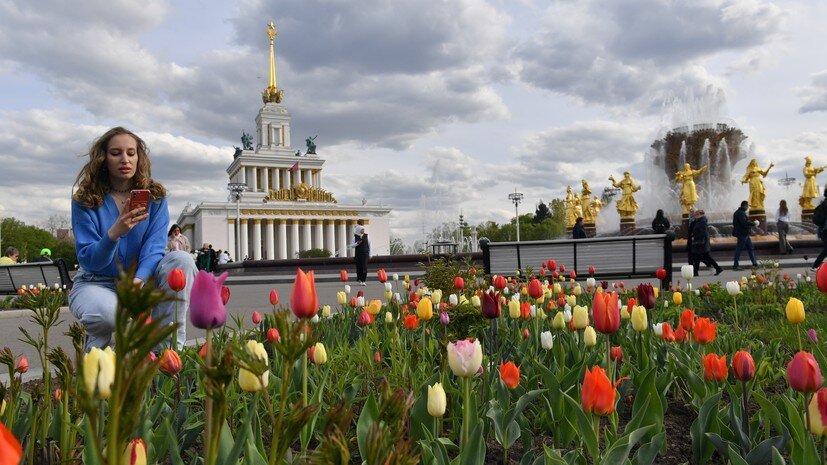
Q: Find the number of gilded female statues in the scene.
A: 8